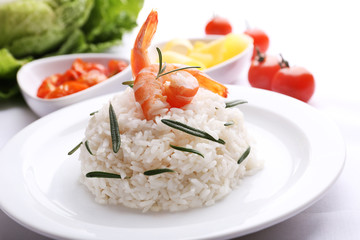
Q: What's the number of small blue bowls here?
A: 0